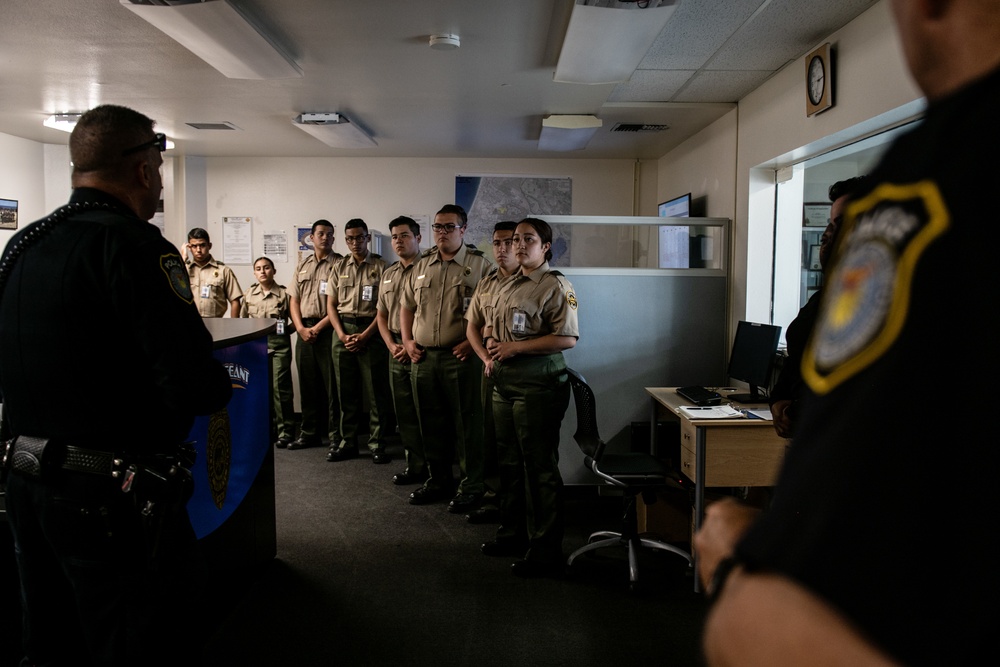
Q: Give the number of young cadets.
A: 8